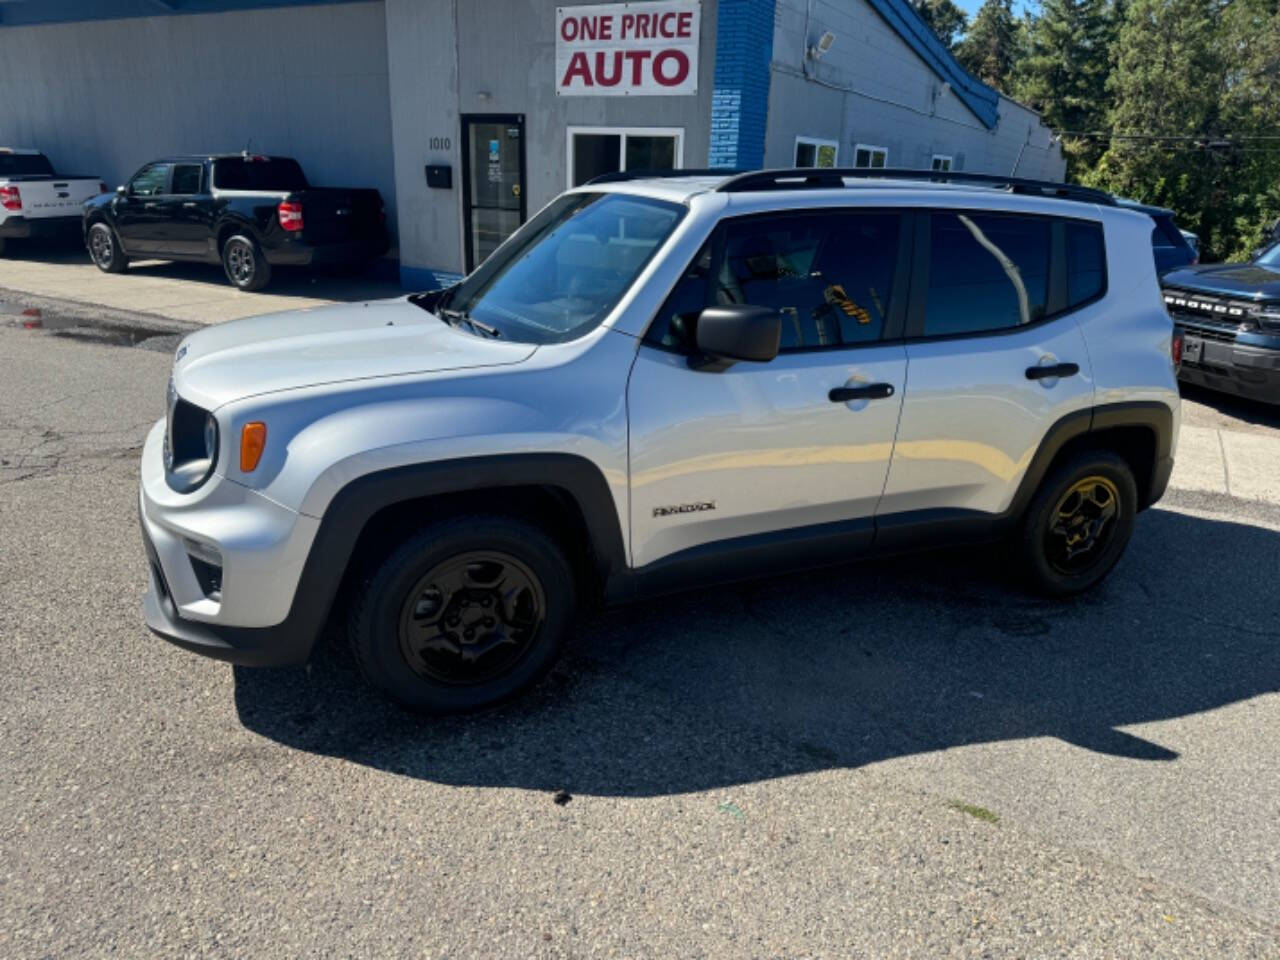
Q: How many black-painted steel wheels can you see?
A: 2